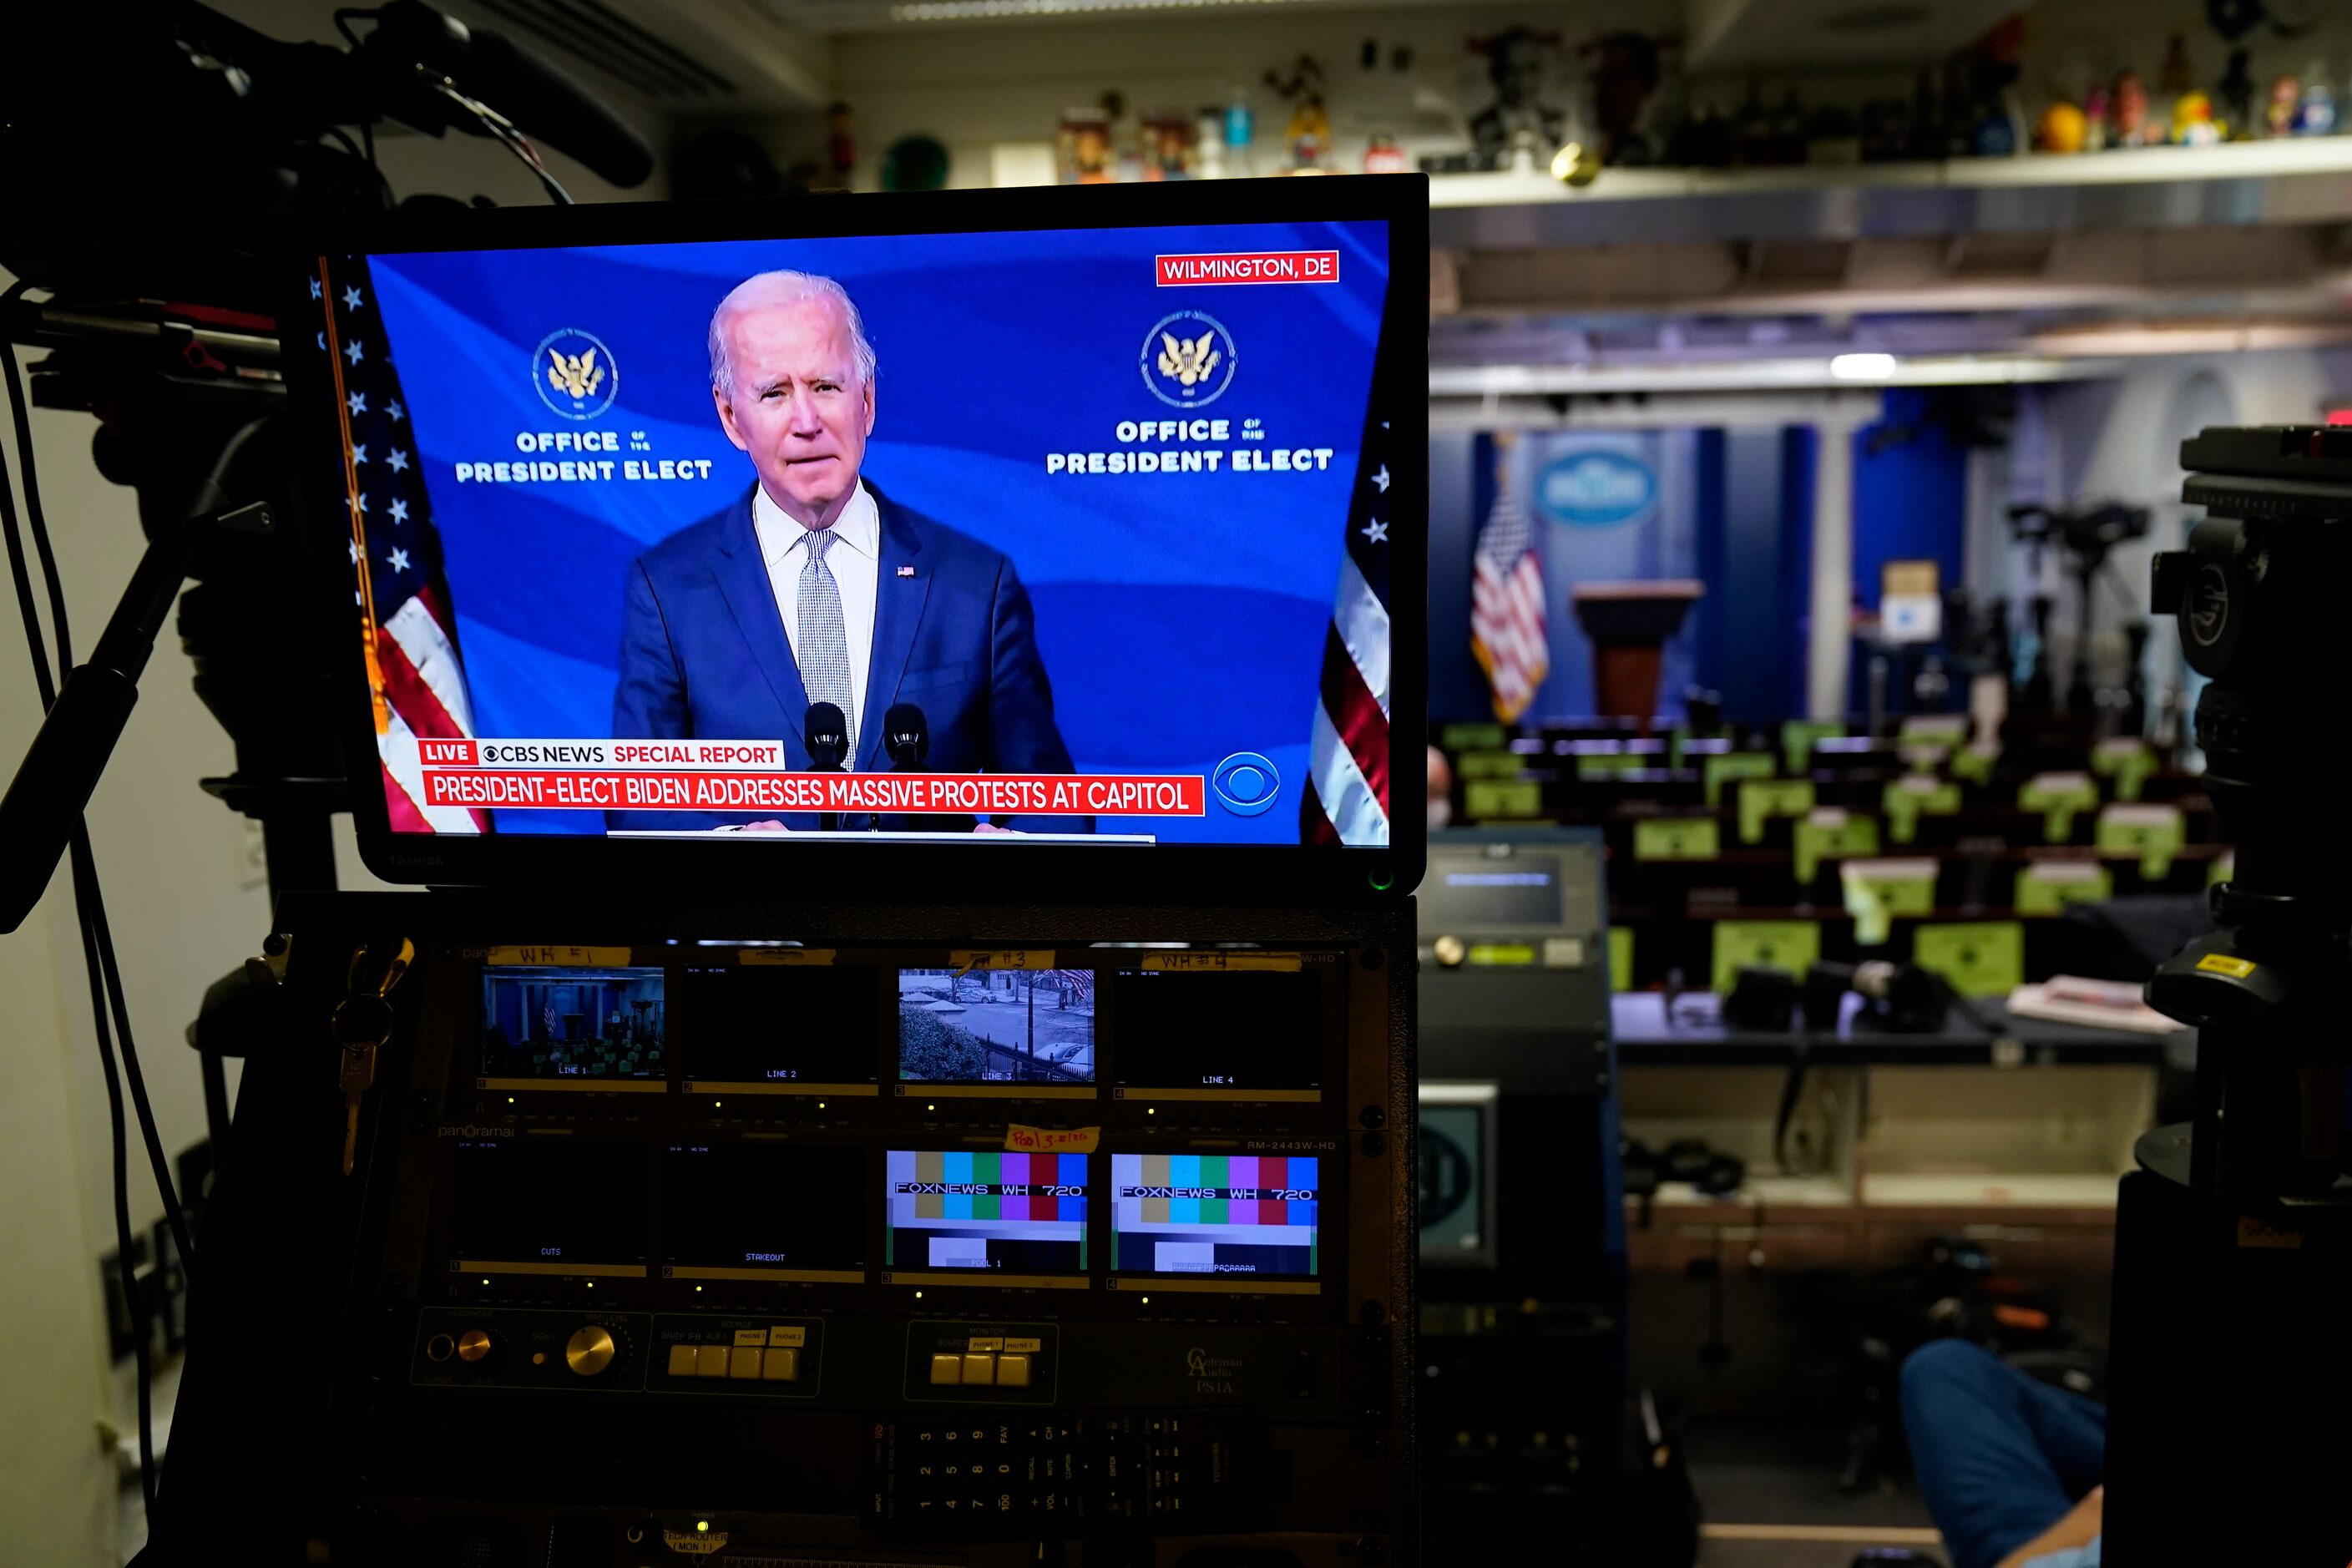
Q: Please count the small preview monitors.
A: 8